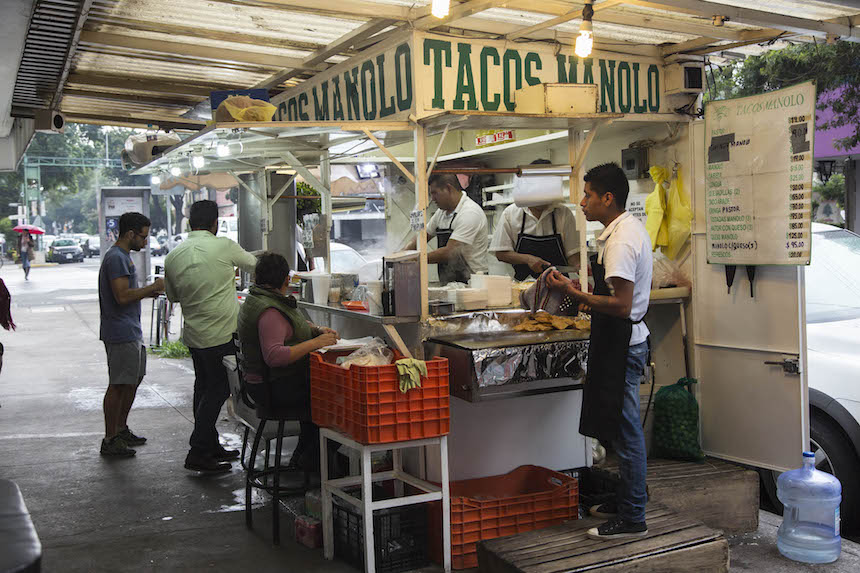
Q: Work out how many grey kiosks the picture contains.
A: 1